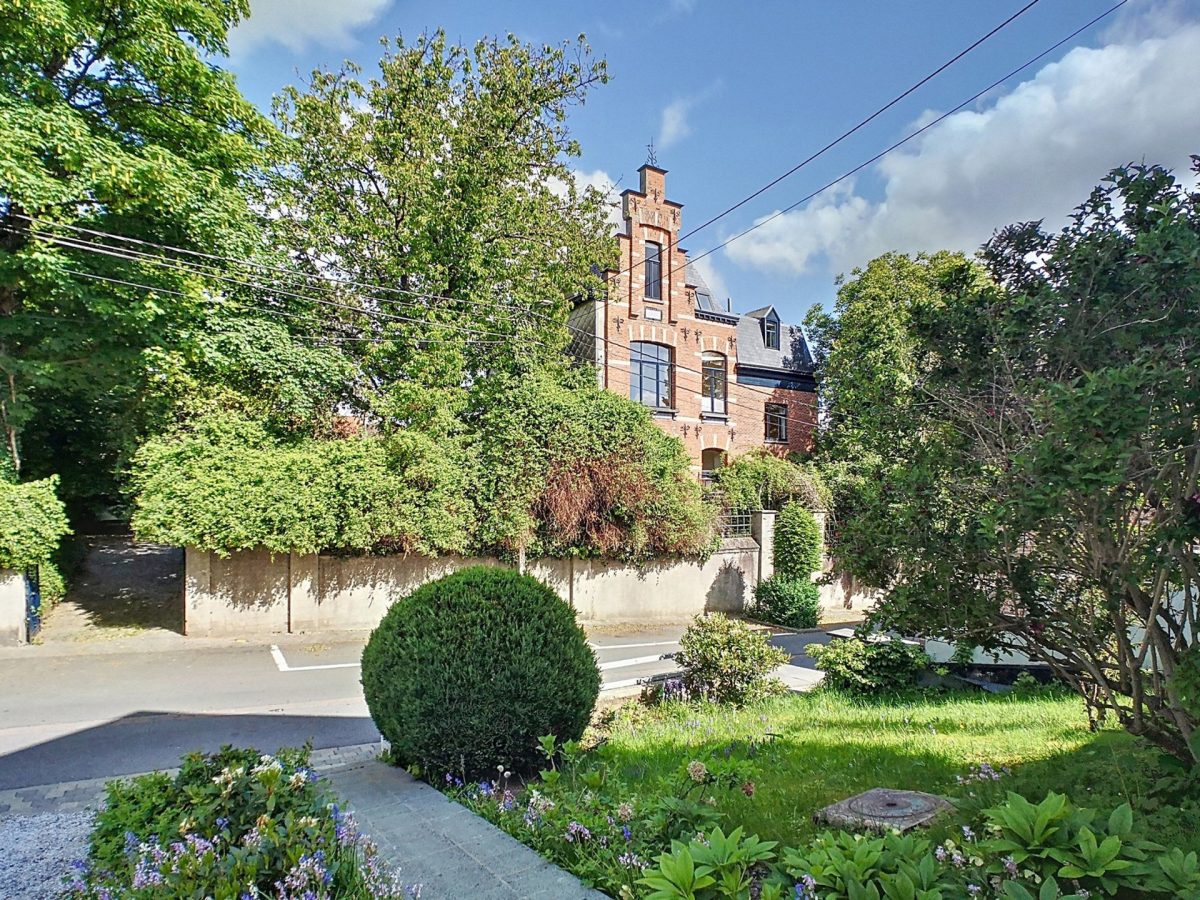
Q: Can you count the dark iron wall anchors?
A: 12